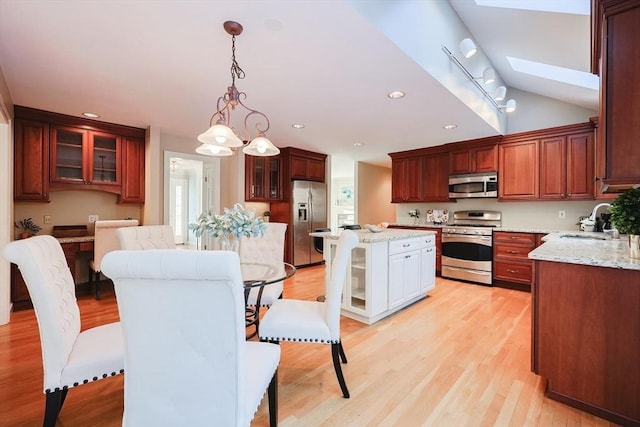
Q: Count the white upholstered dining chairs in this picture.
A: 5